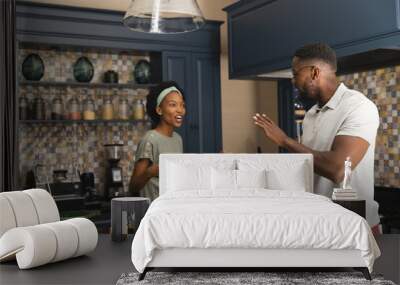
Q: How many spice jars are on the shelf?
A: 8